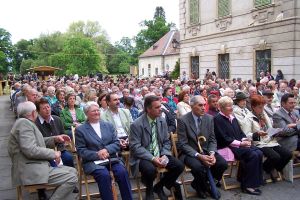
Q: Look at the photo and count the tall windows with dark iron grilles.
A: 3